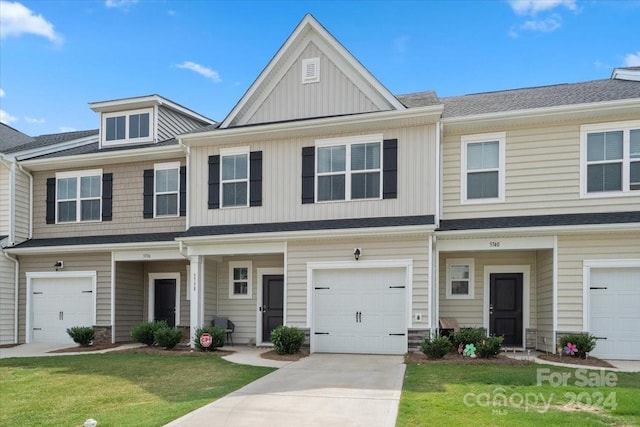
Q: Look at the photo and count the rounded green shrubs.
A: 9